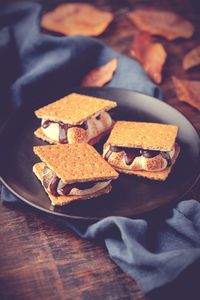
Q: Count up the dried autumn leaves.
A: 6